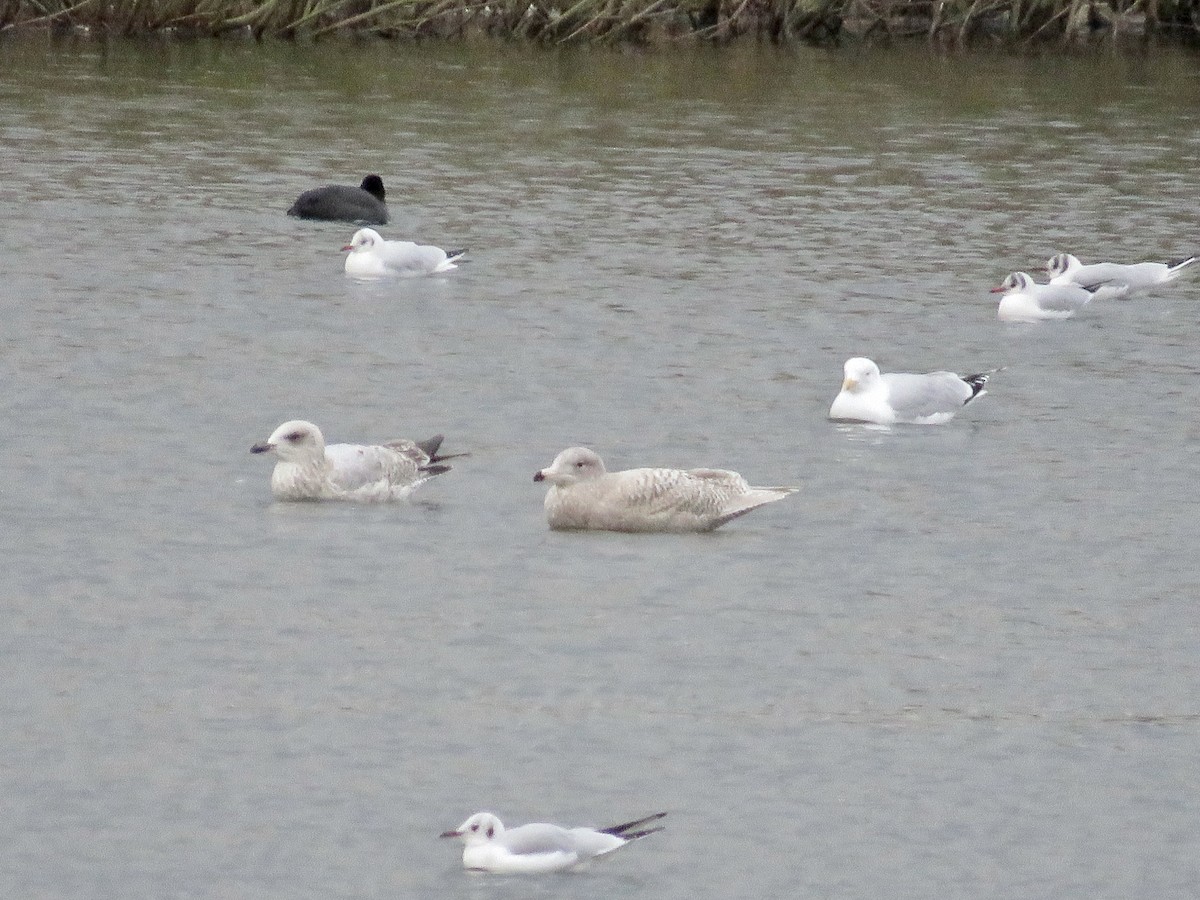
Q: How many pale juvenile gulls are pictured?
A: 2